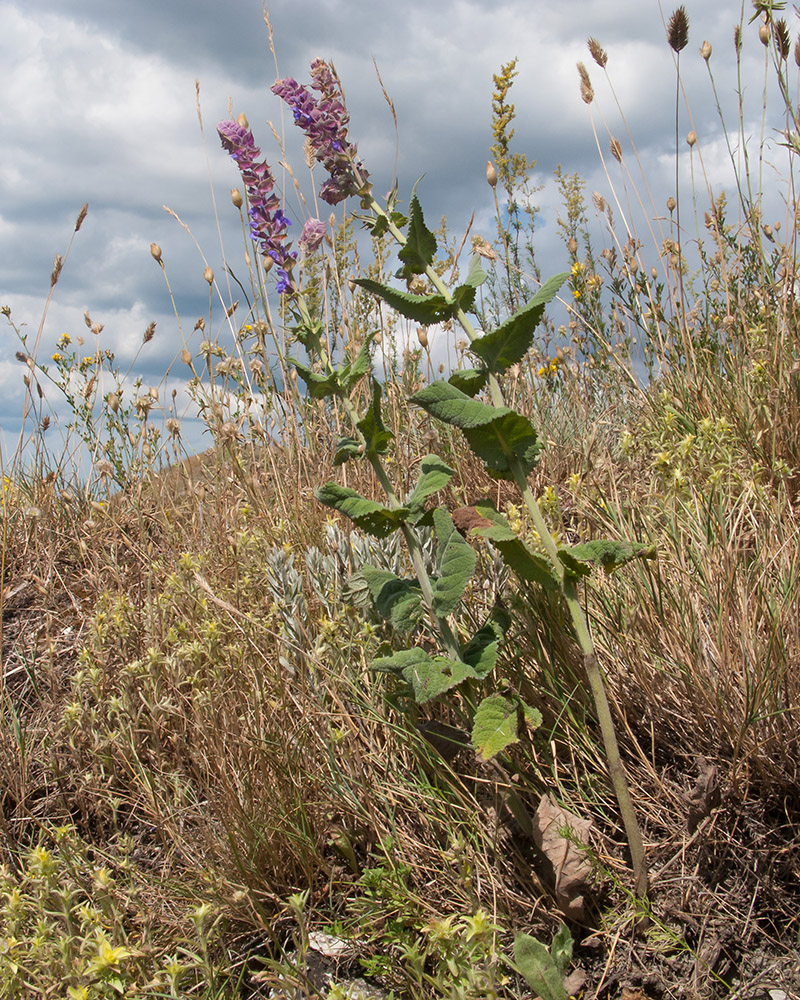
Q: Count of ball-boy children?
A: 0